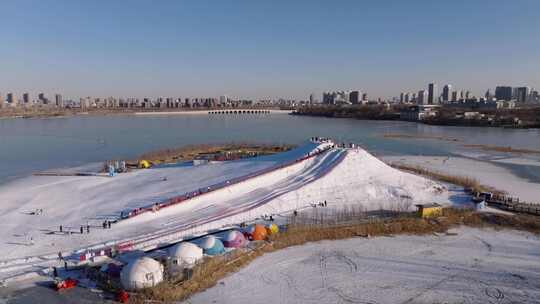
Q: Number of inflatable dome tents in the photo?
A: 6